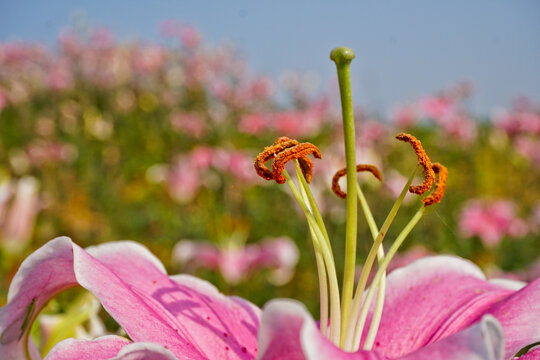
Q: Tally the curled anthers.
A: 6